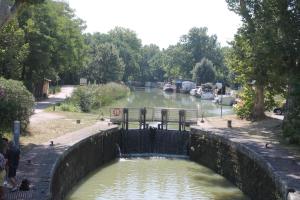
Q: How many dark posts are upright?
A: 4